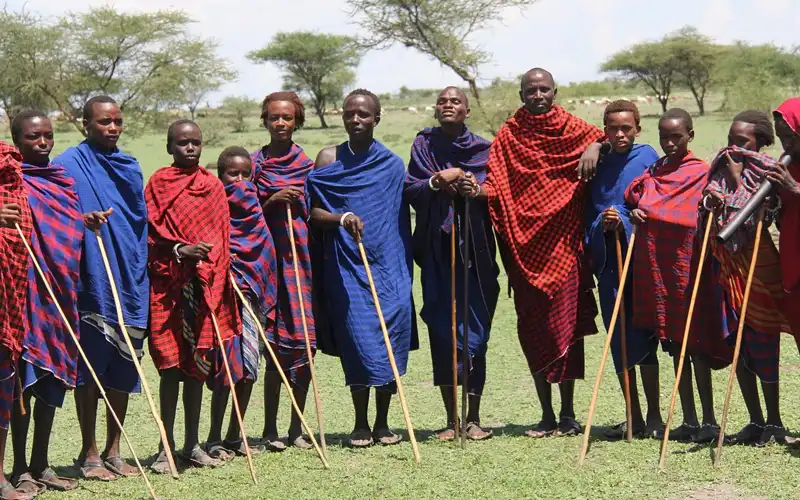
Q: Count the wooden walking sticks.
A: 12